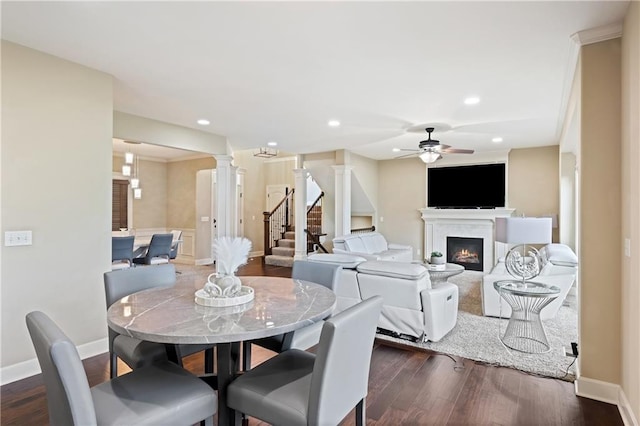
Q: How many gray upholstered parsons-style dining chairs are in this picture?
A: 4